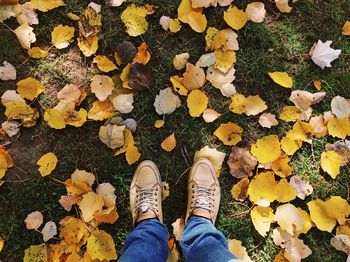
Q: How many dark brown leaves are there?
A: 2